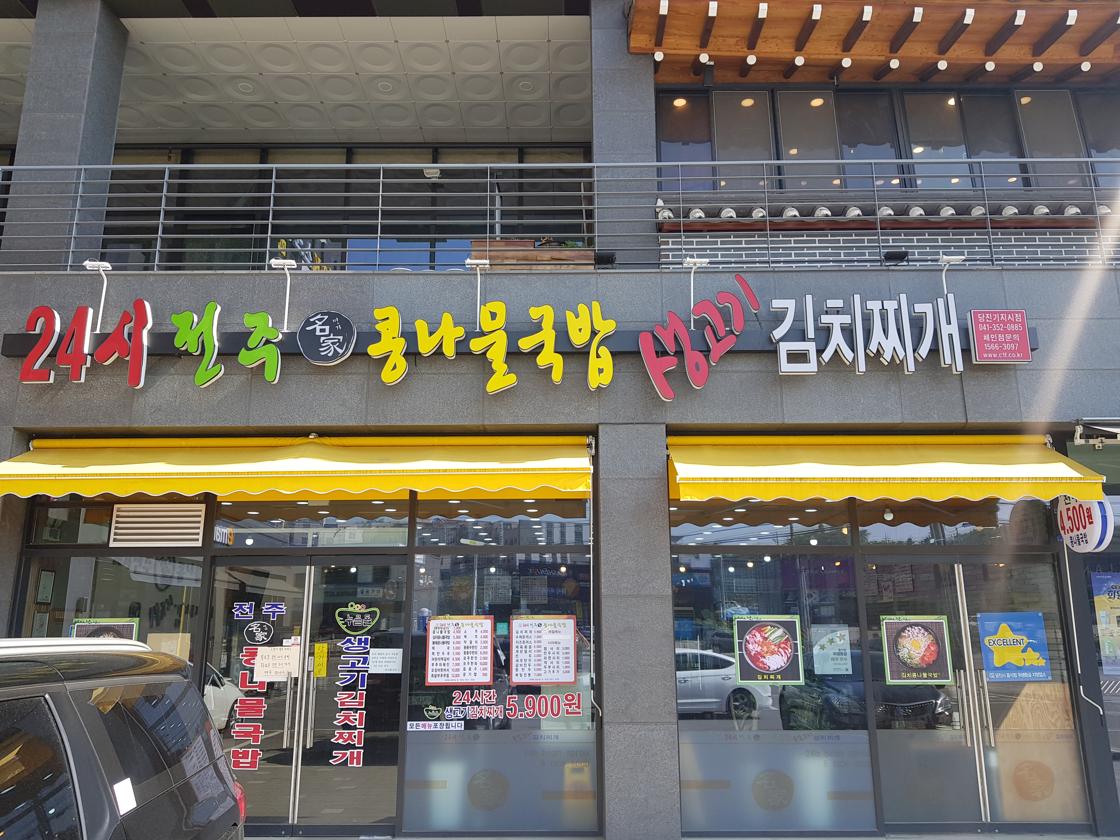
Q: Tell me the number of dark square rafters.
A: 10